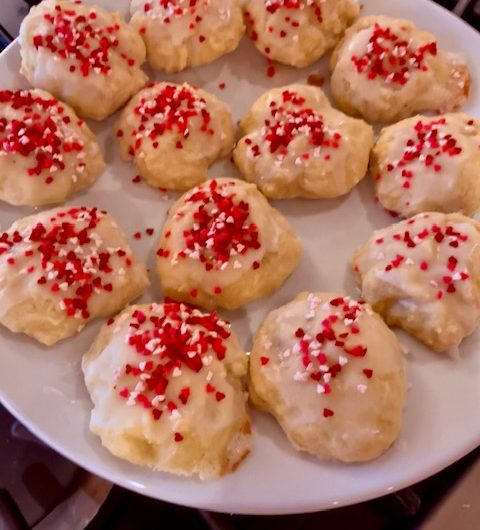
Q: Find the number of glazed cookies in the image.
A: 13